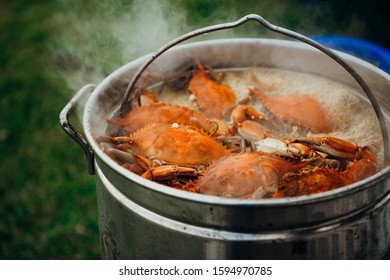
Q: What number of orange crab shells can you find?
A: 6